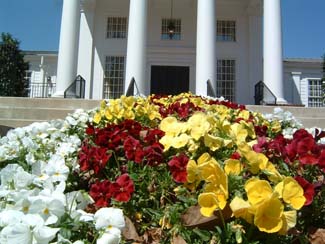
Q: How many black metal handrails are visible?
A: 4